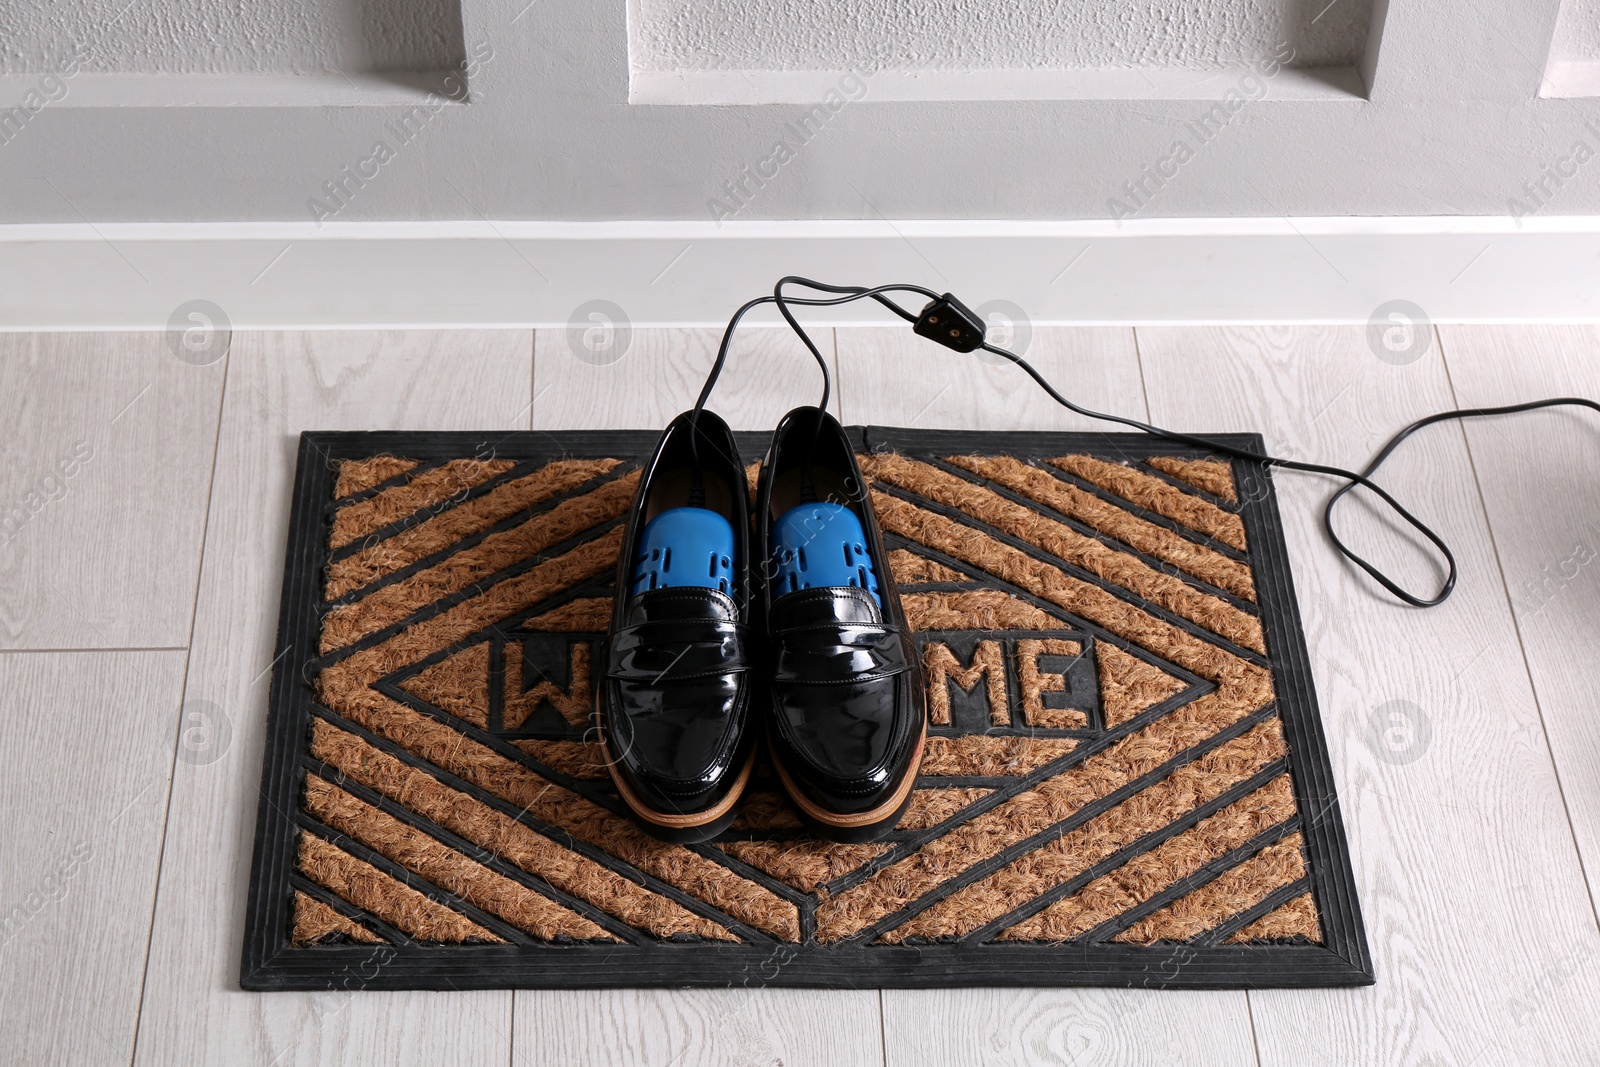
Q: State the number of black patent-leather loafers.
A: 2